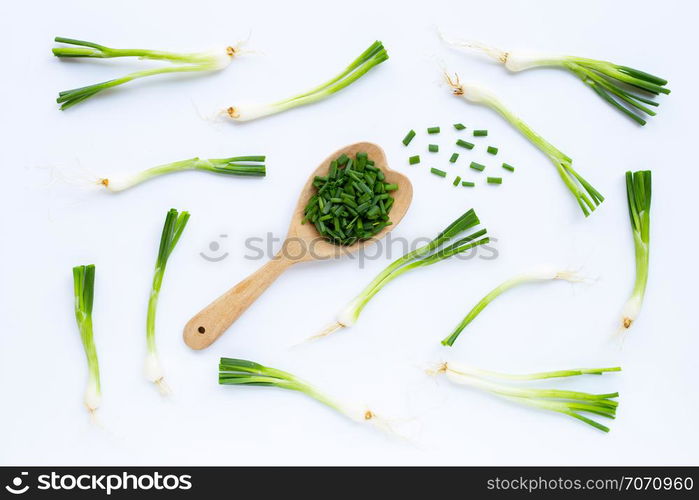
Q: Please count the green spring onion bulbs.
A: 12